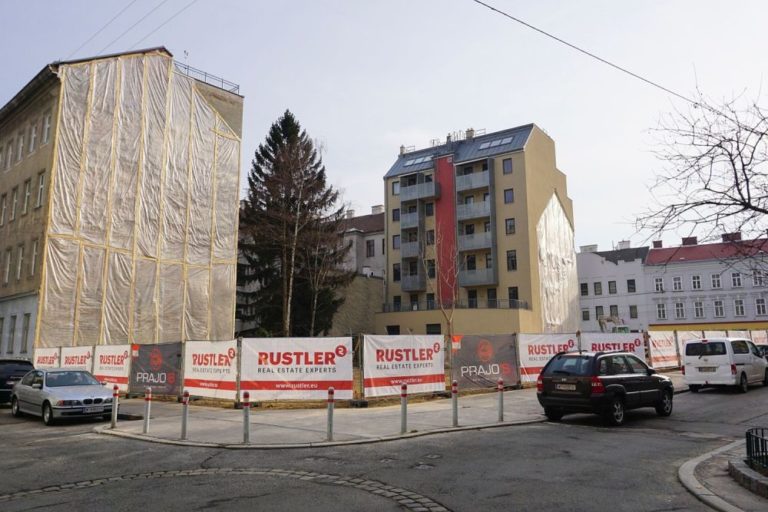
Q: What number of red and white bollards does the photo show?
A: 8